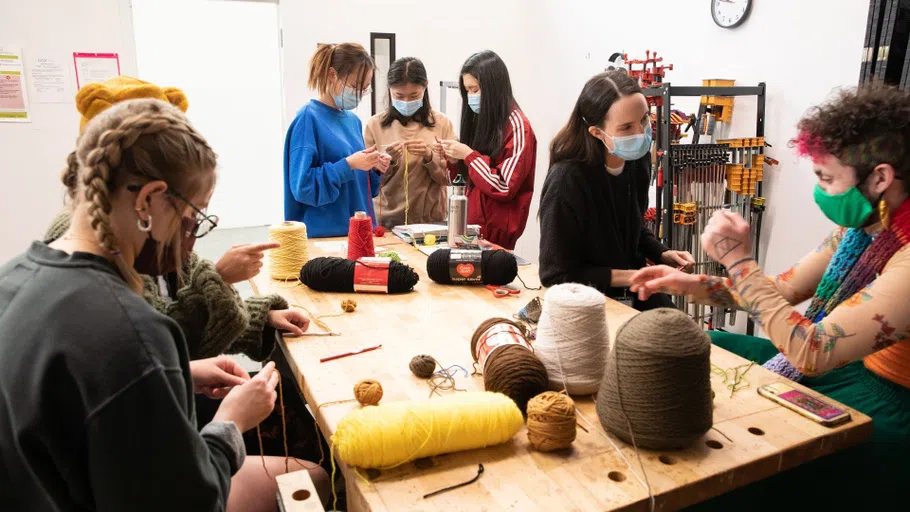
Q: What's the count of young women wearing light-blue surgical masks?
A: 4